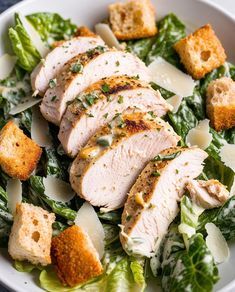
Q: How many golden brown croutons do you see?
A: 6